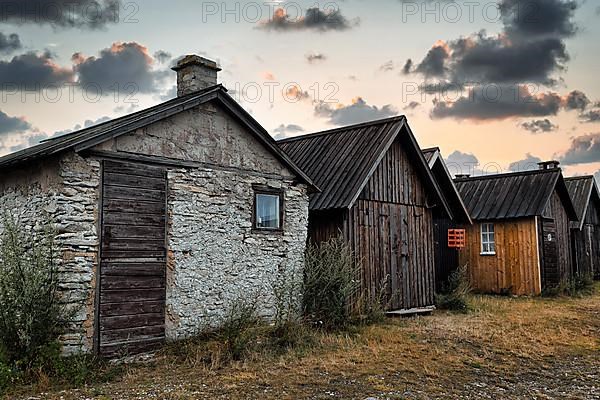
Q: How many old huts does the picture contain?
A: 5